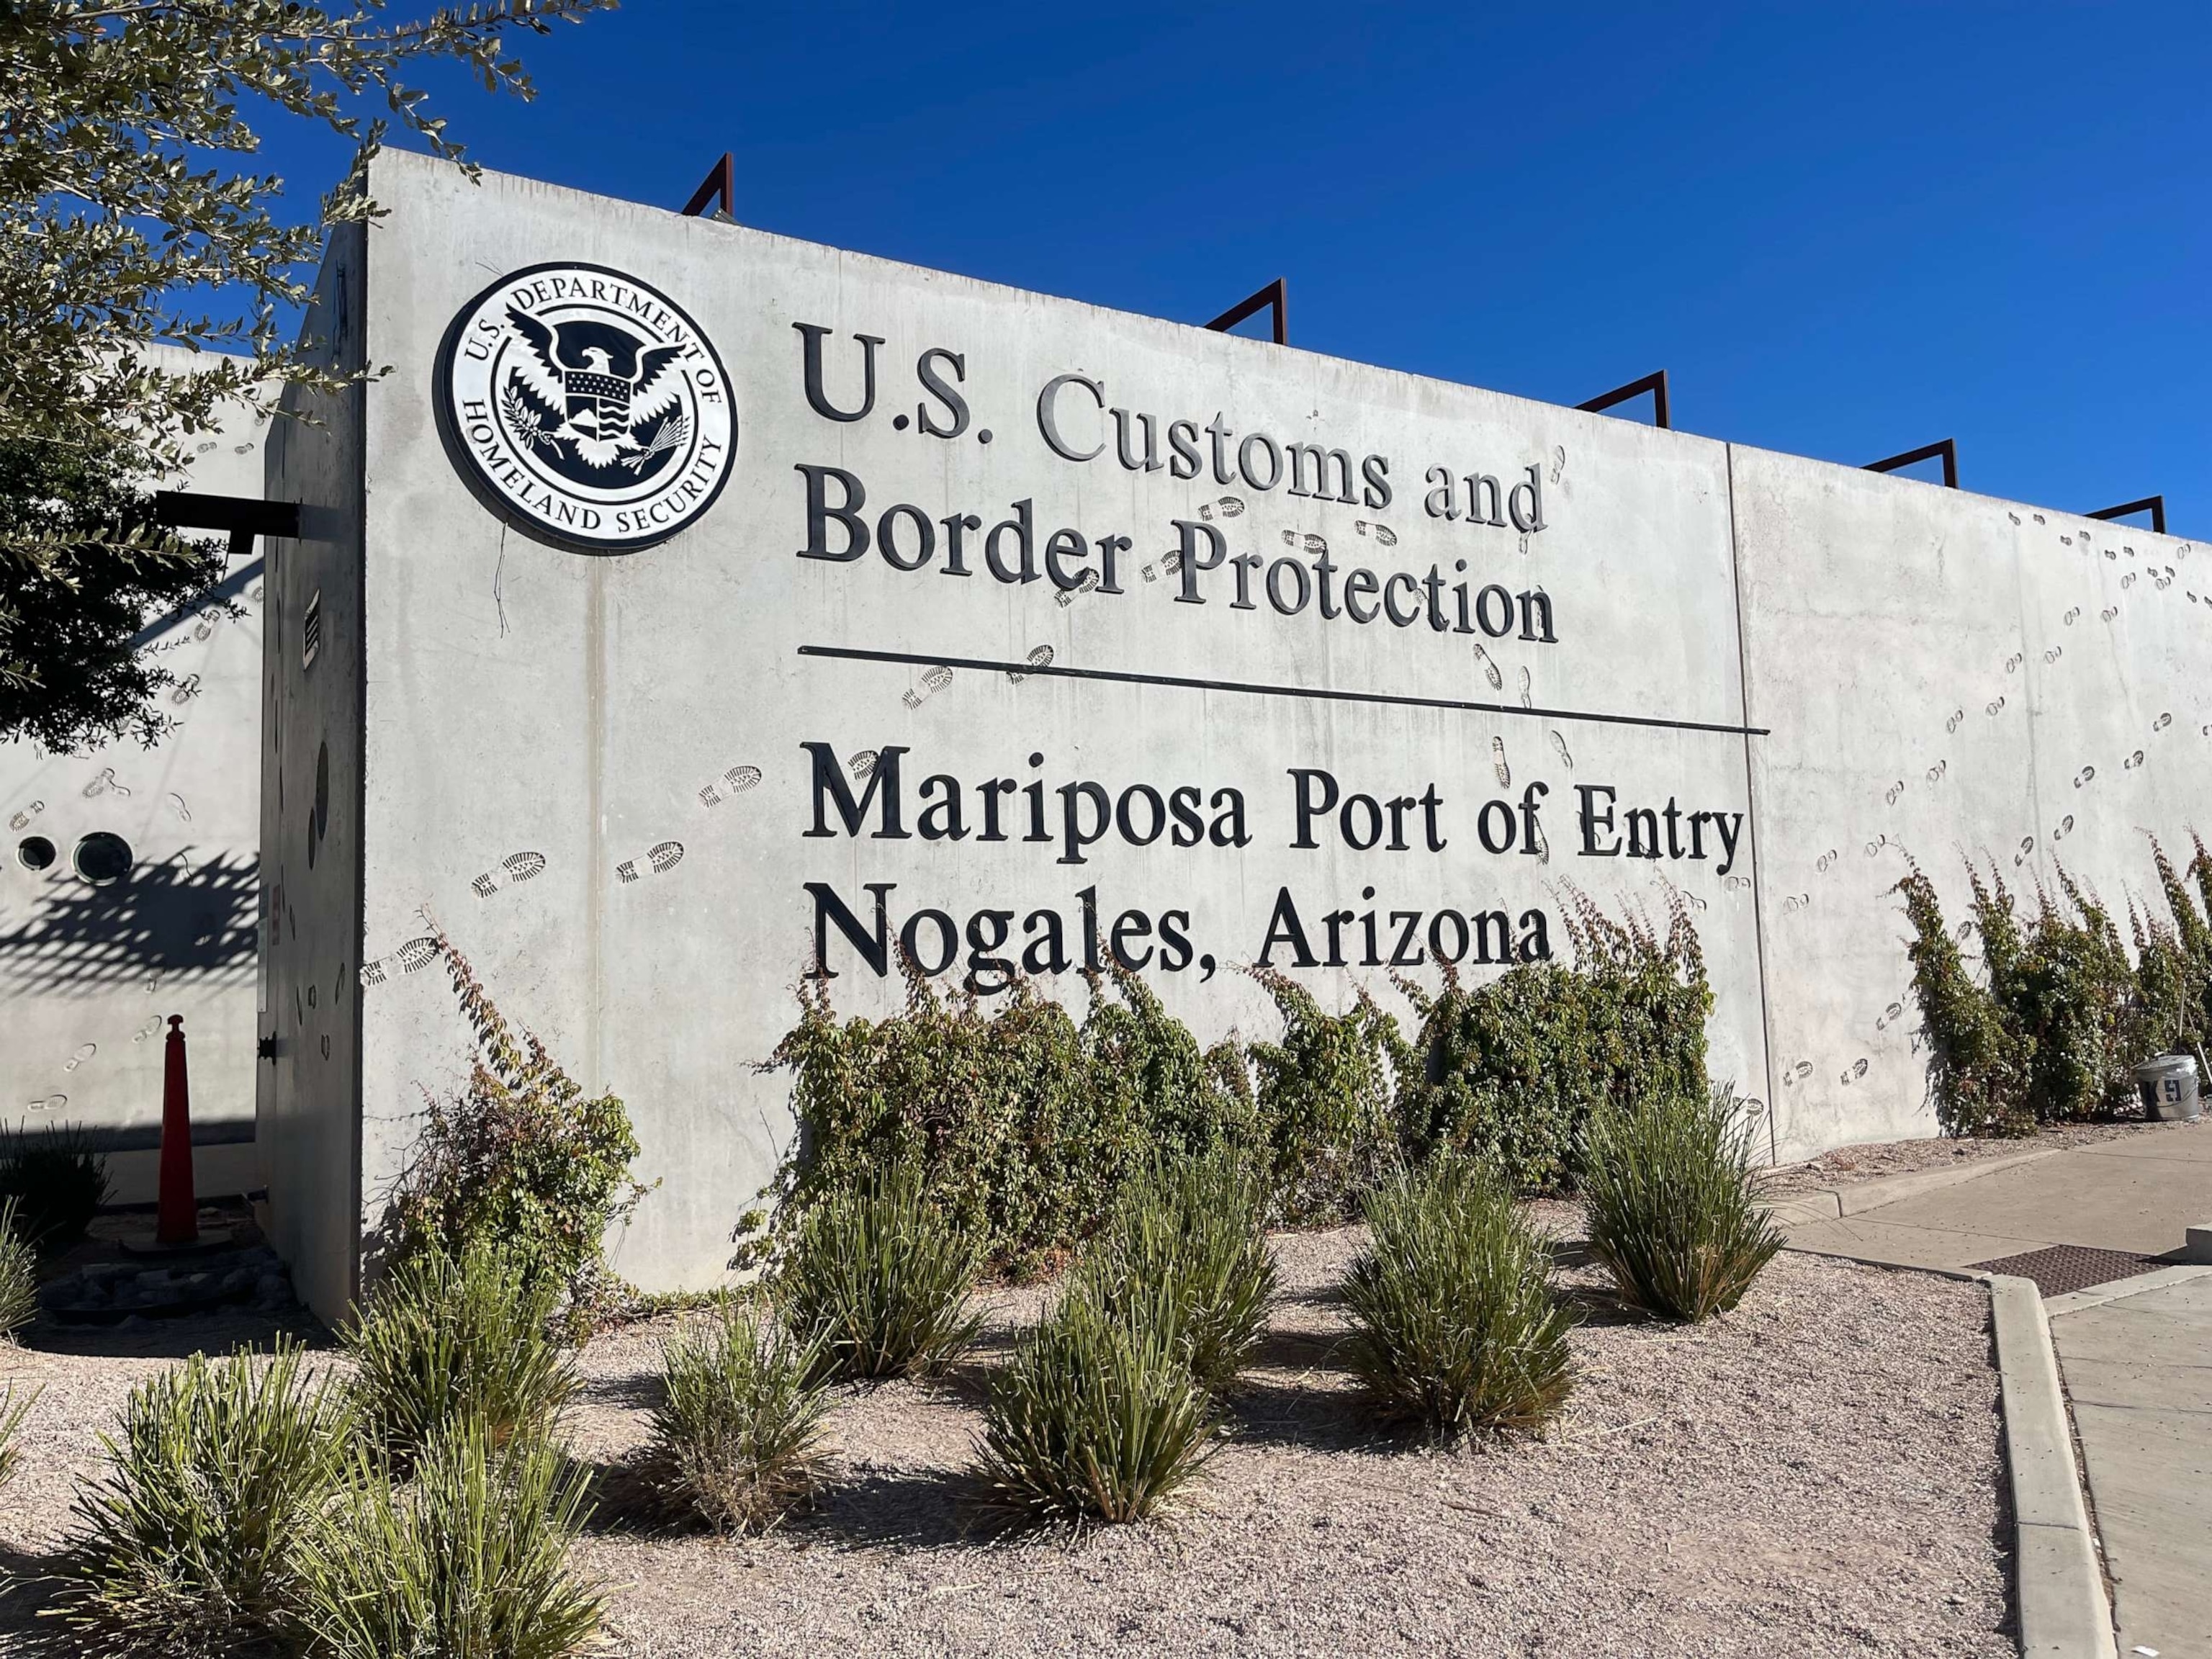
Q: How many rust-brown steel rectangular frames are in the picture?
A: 5